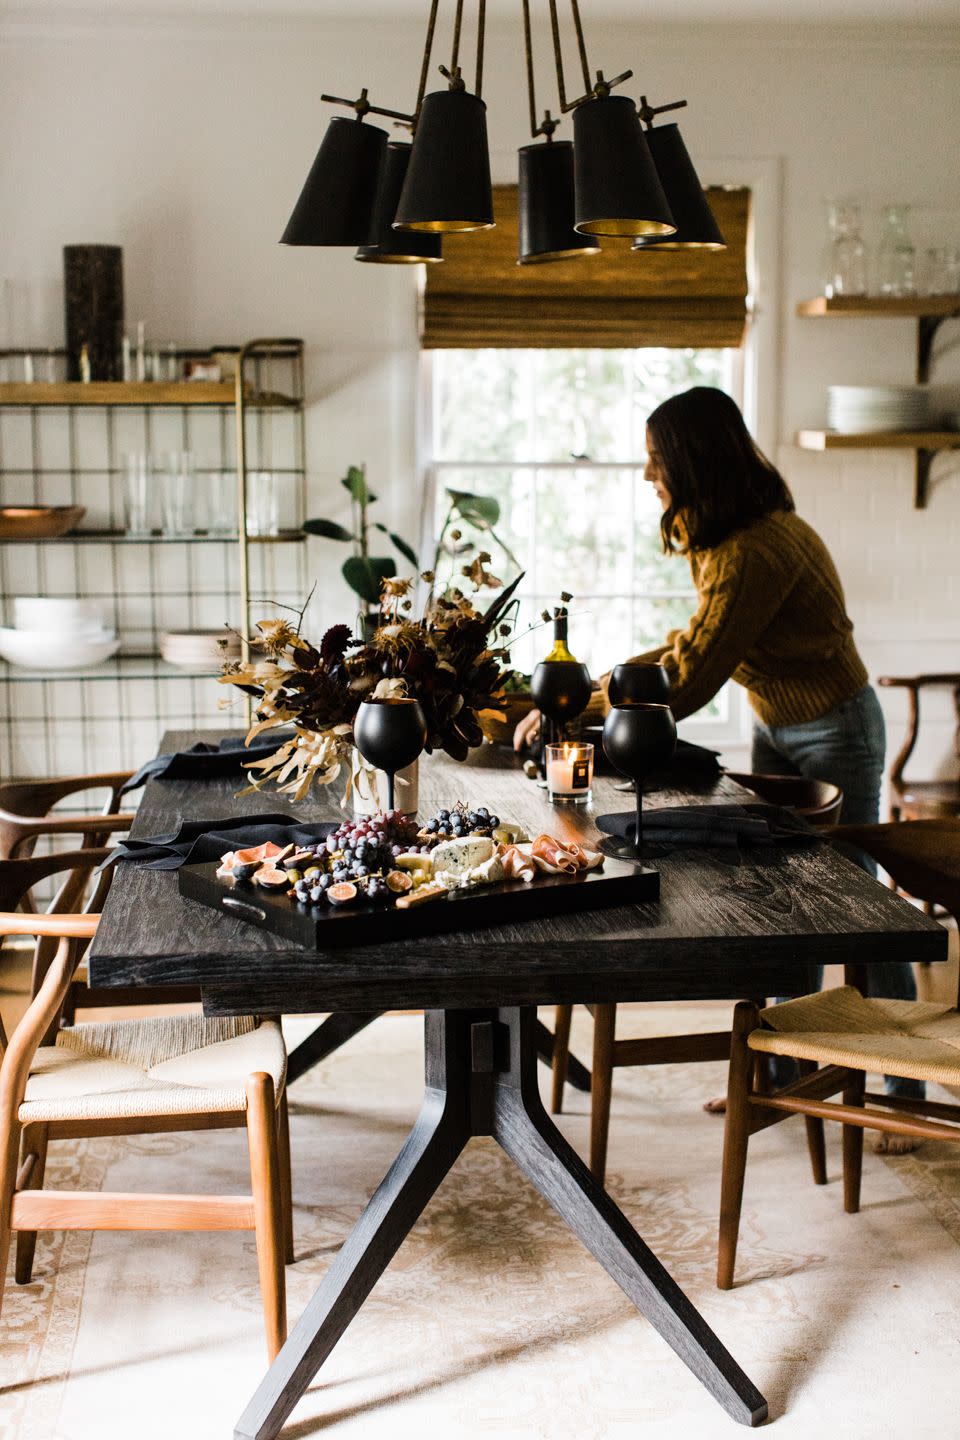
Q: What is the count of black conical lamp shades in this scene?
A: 6